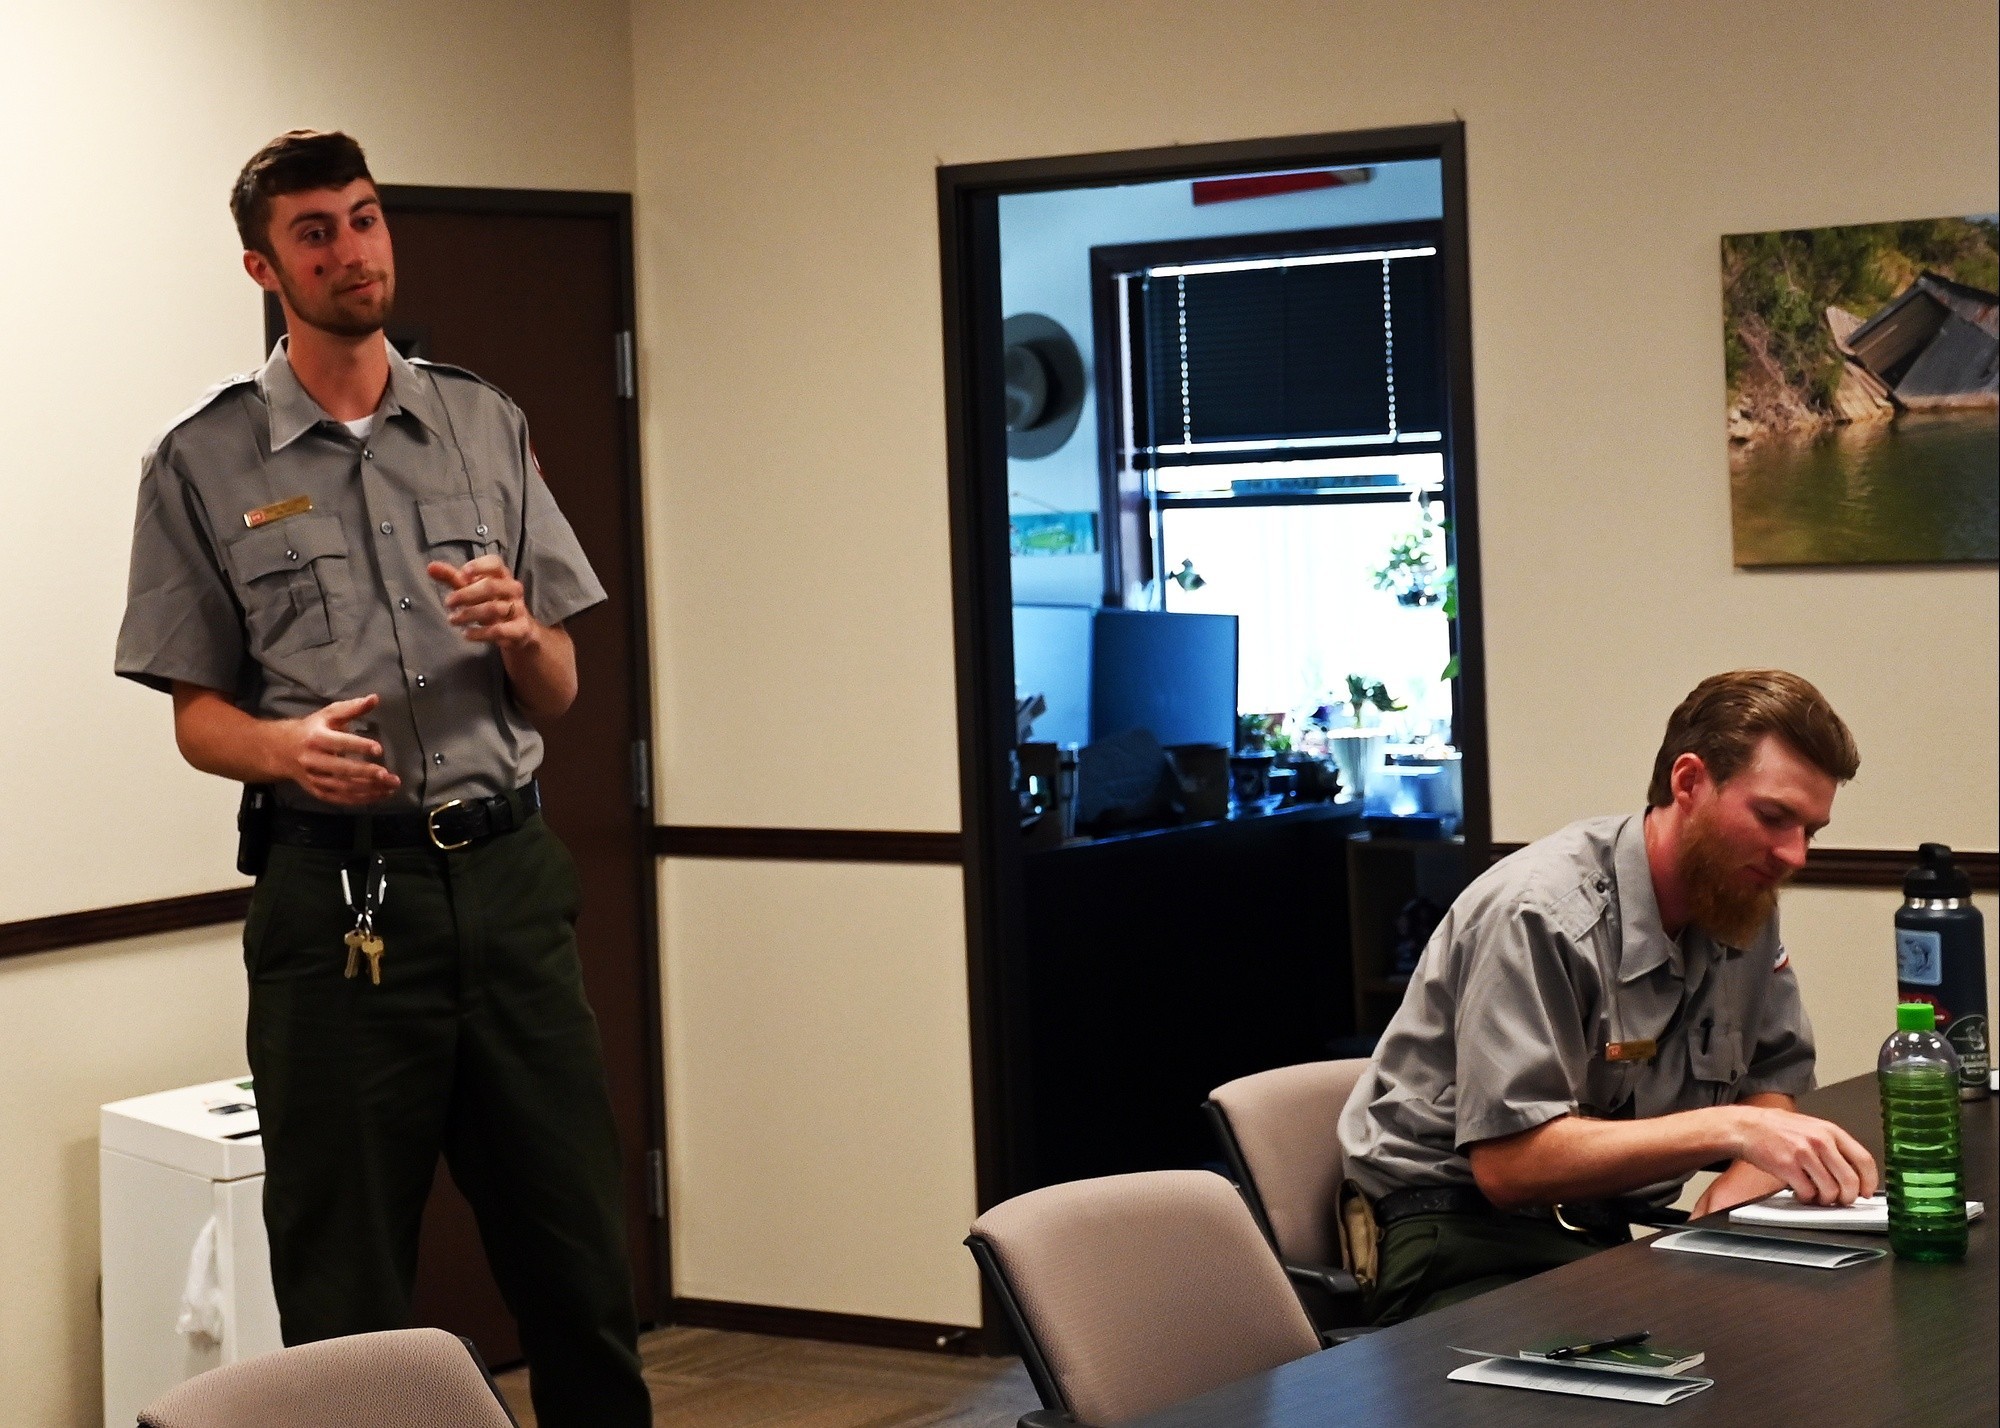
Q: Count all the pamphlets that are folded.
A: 2